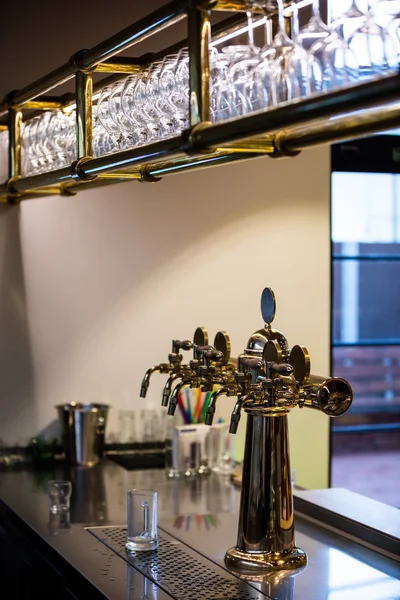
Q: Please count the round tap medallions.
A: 5